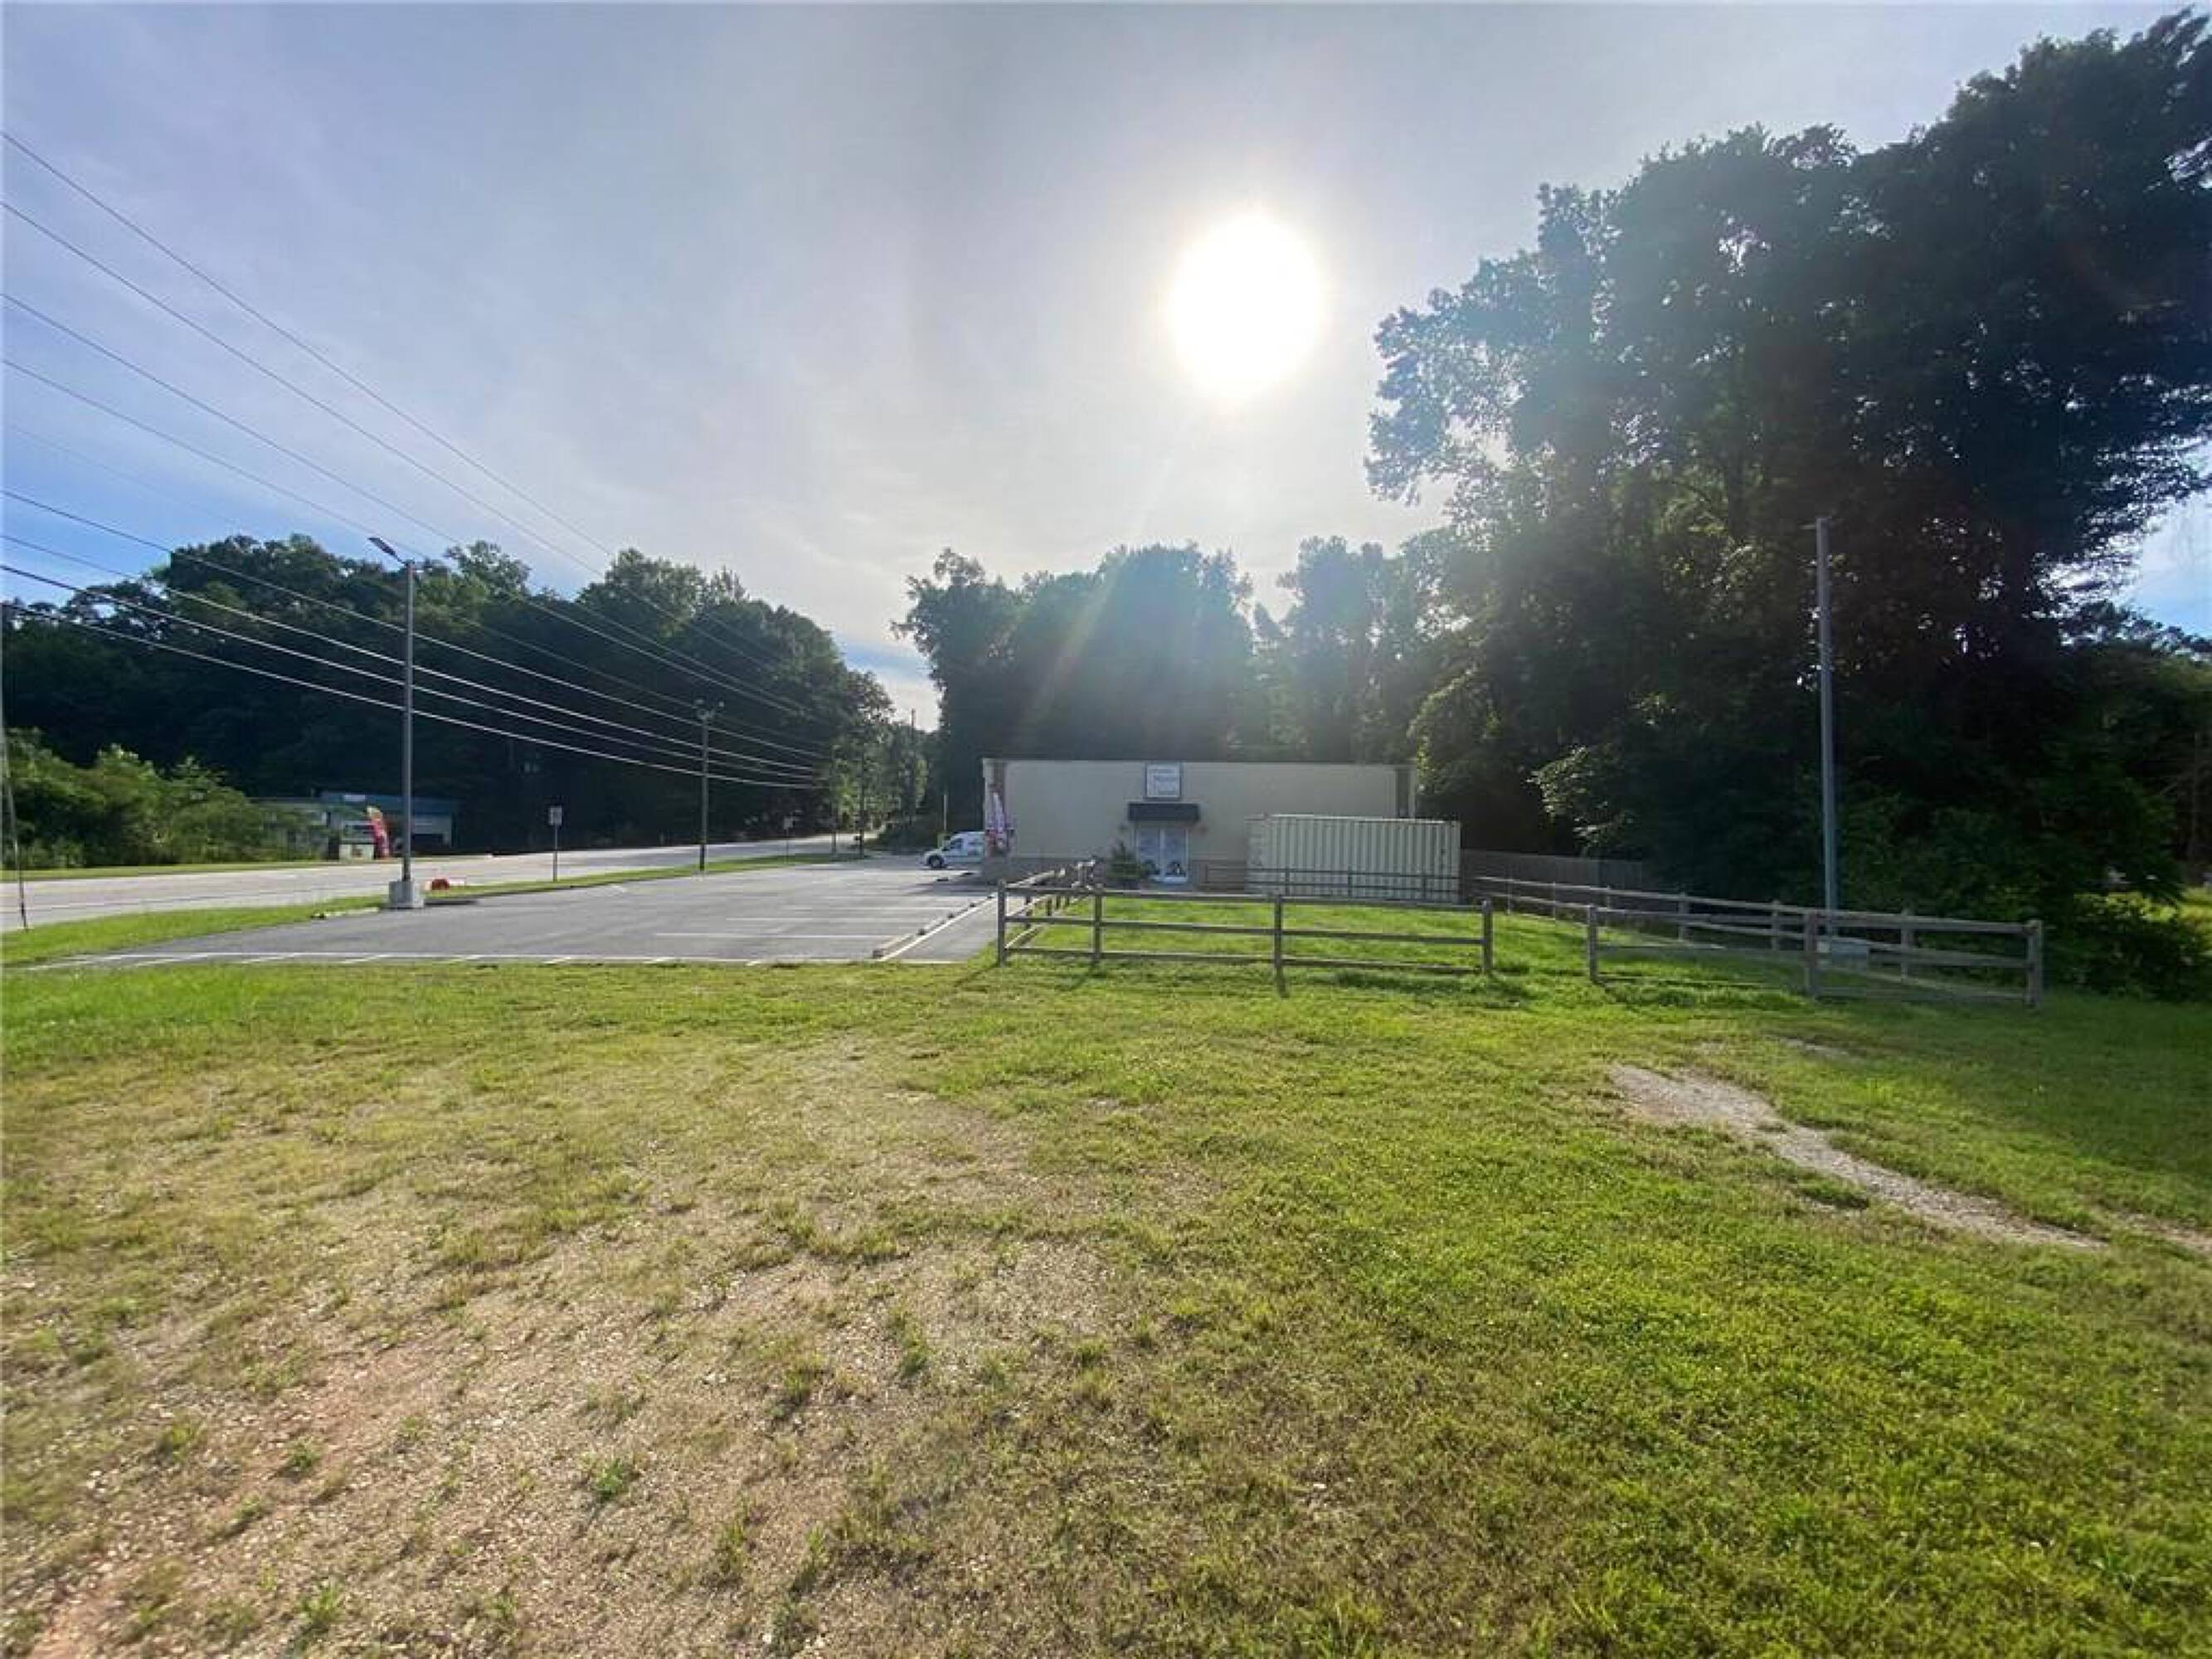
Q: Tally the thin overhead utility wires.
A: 9